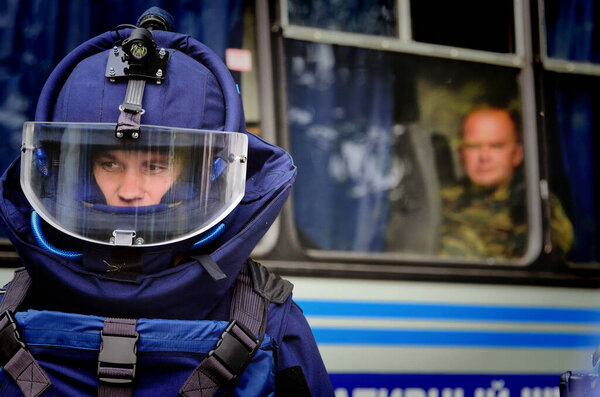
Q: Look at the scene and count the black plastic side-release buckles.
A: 3